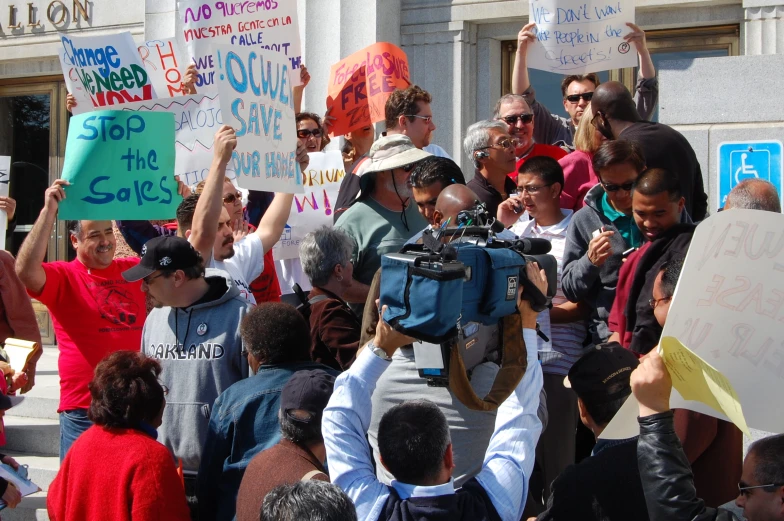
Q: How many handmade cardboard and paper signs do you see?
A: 11